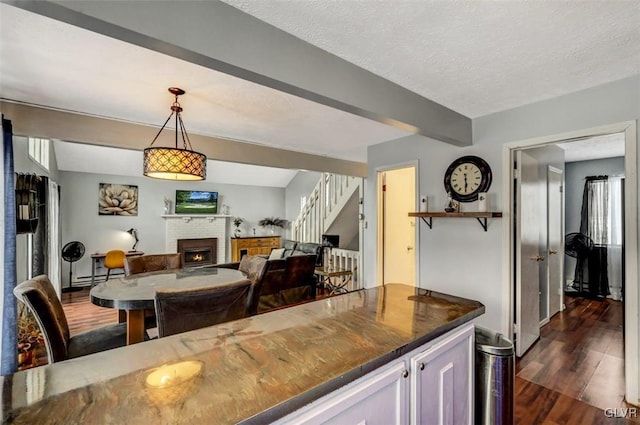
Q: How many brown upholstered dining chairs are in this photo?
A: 4